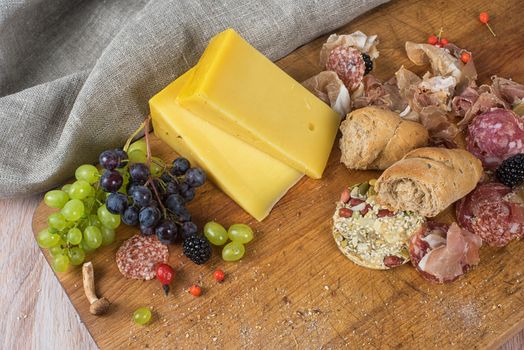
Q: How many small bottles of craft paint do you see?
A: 0